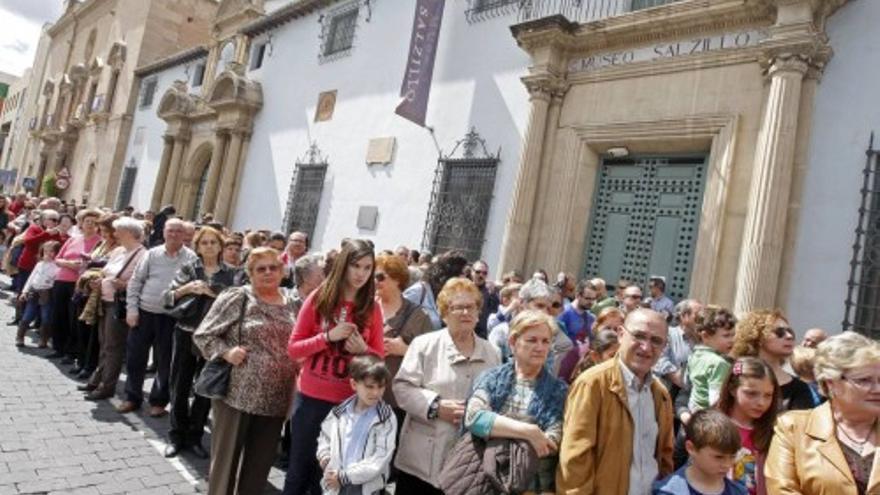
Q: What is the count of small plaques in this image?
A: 3